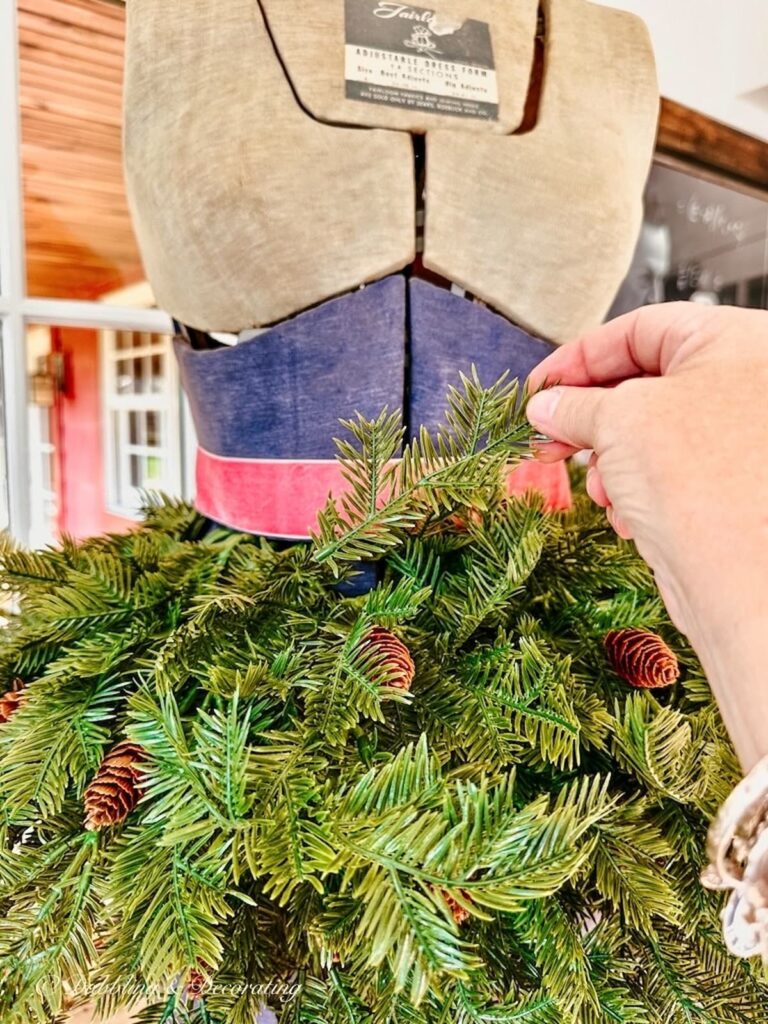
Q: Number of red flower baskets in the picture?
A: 0